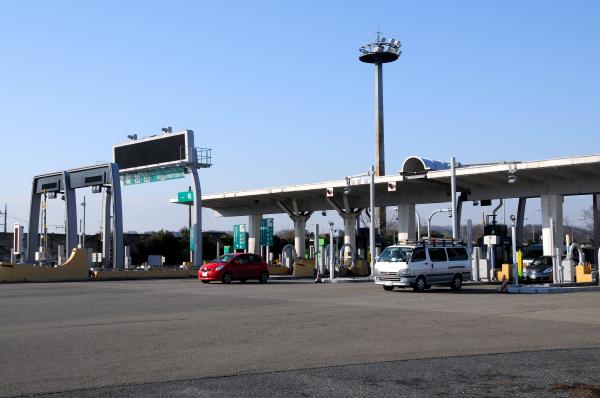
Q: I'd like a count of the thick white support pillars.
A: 5